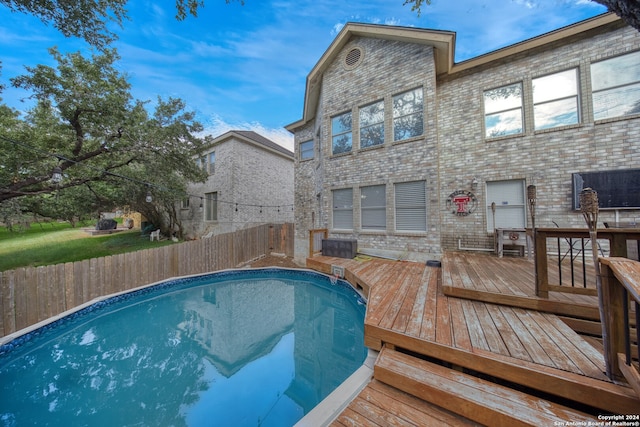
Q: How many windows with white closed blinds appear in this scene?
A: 4